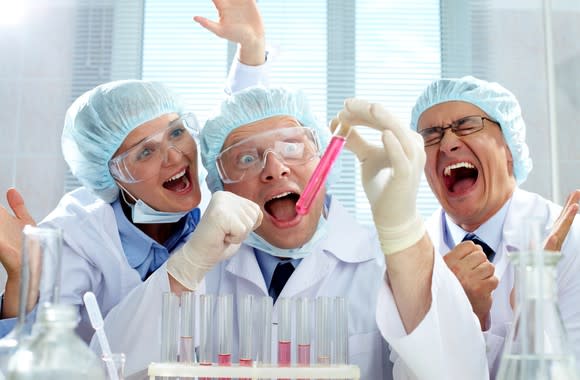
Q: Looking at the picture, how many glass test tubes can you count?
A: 11